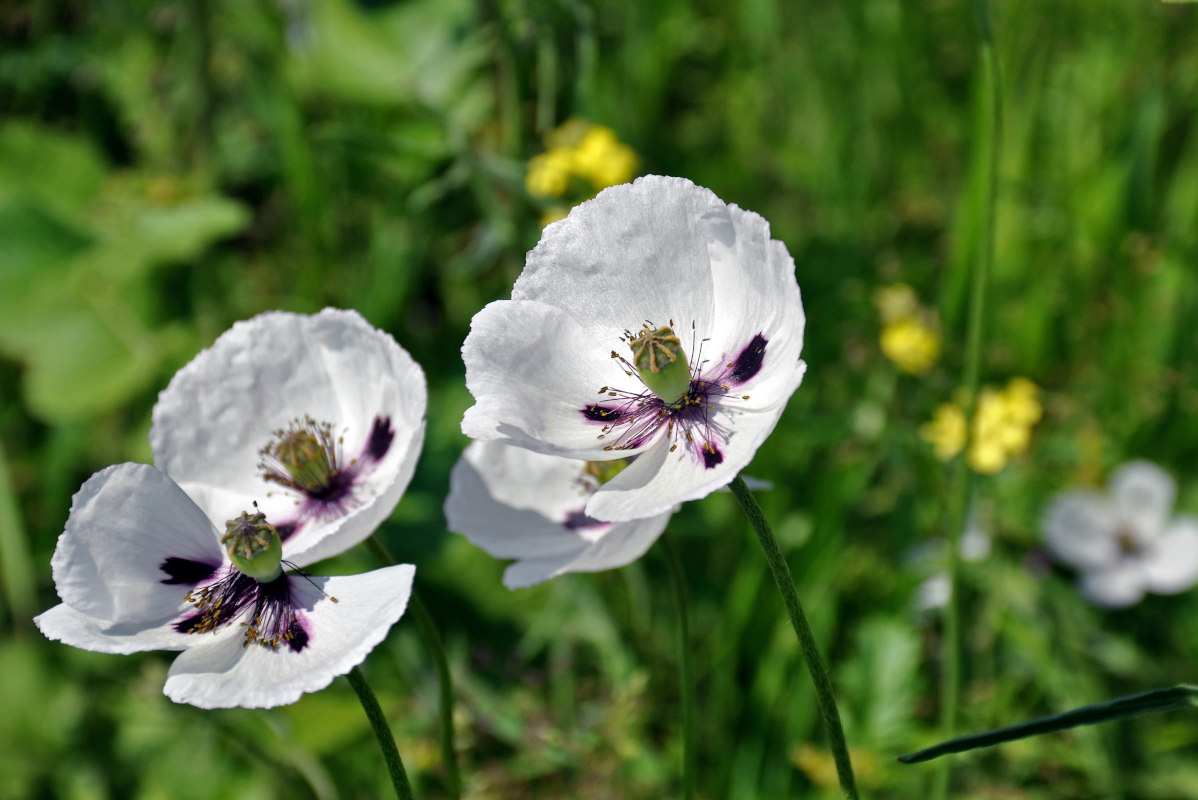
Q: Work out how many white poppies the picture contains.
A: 5